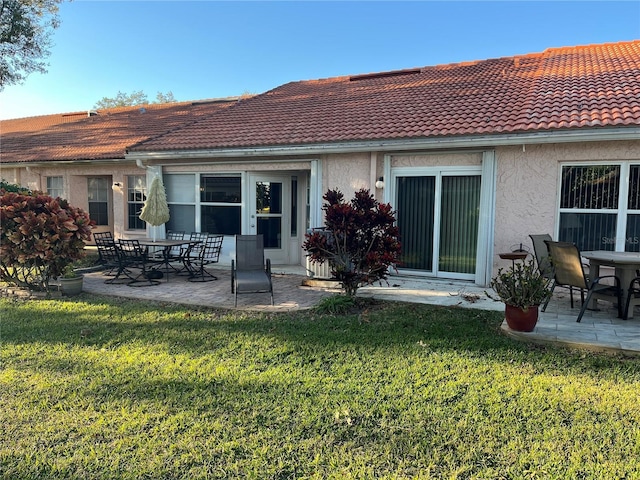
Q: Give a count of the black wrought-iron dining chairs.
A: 6